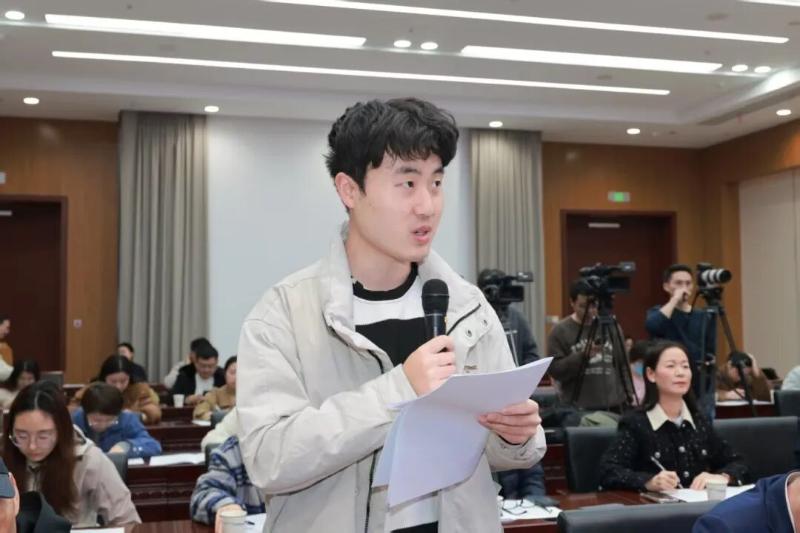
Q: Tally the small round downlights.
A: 10